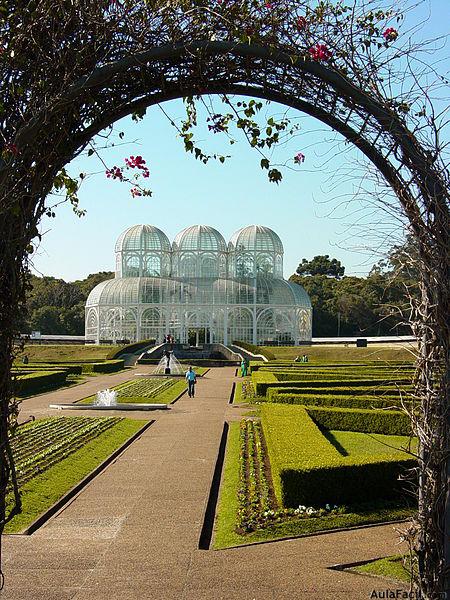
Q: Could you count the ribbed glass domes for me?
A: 3